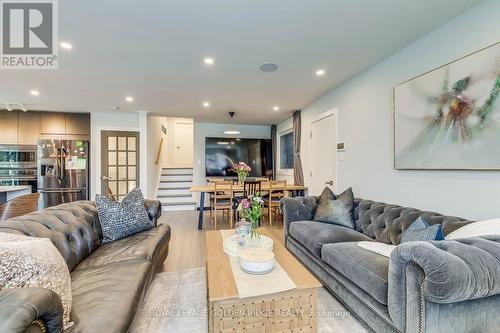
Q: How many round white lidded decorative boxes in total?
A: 1